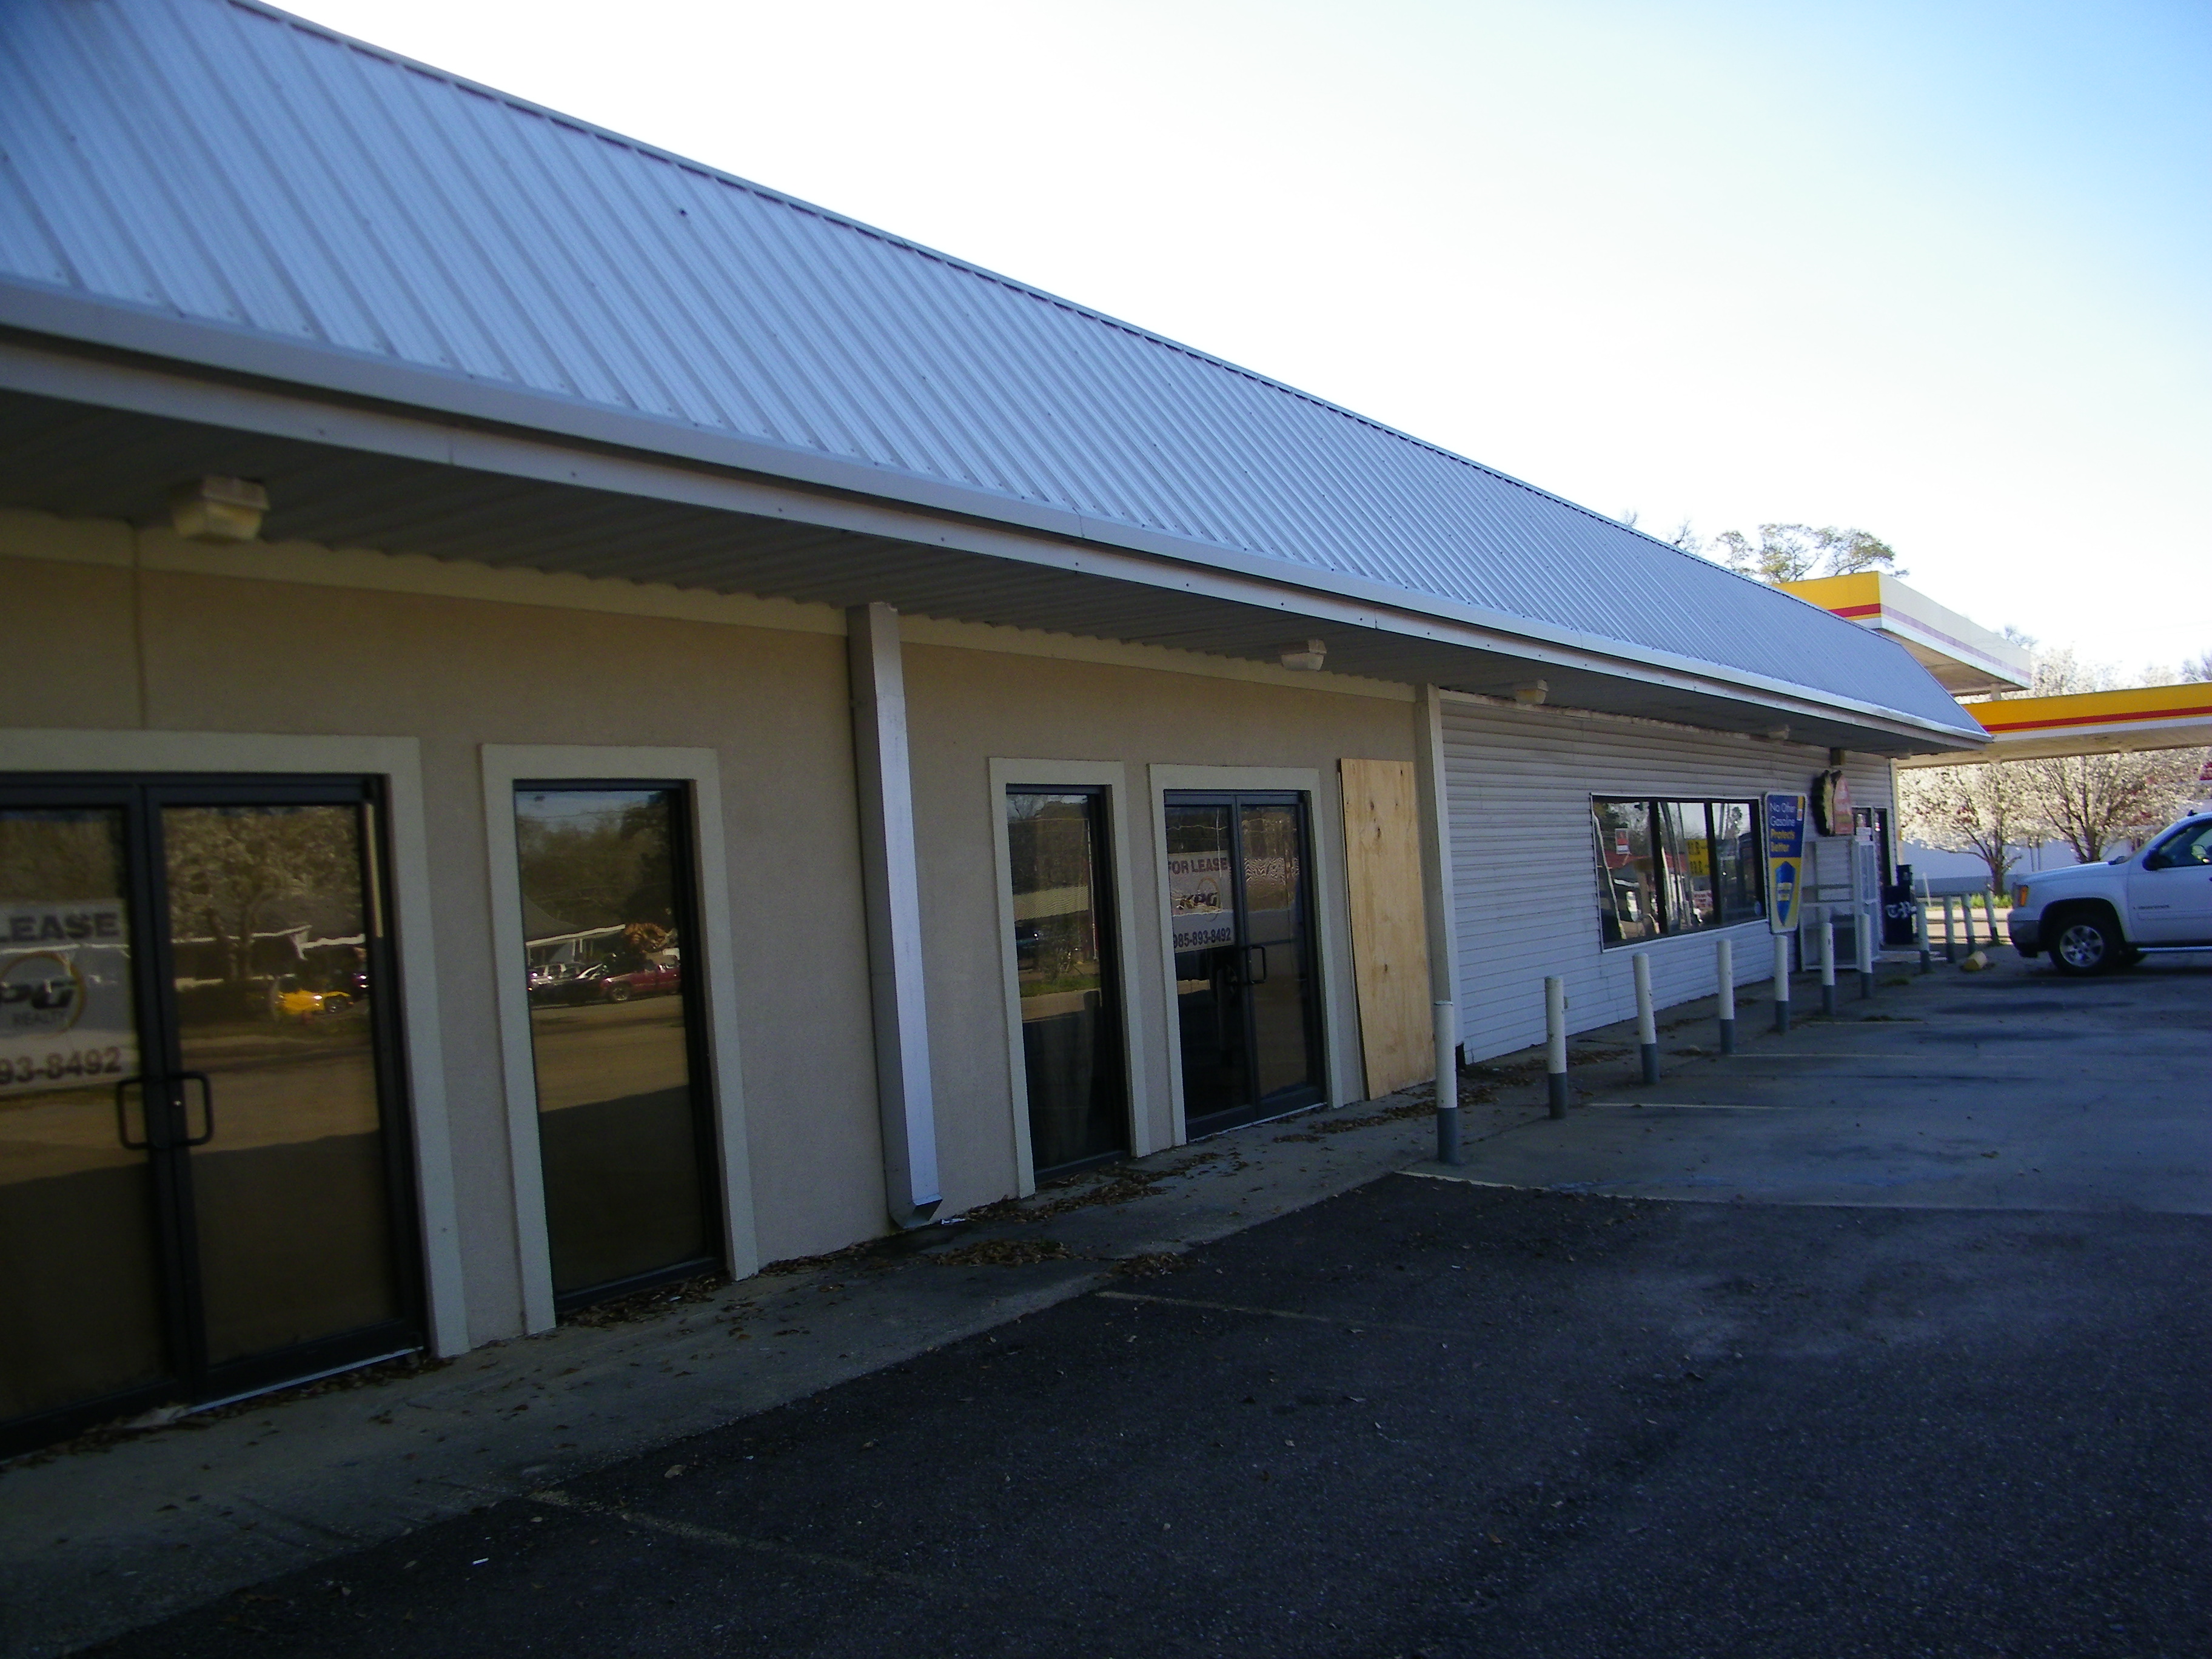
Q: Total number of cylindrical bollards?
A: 11